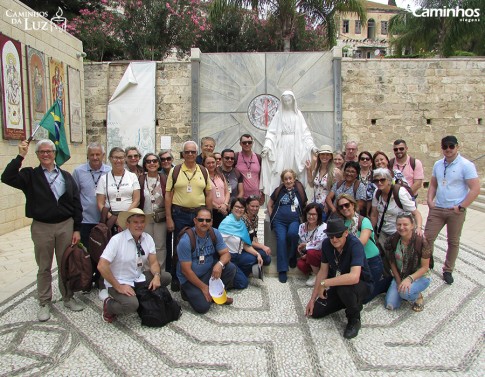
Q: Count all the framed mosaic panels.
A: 4